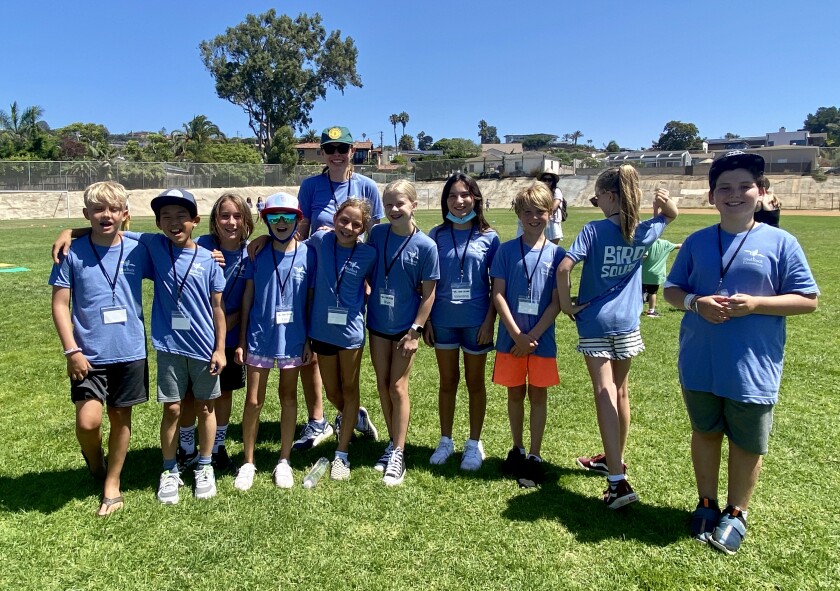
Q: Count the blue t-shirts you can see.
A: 11